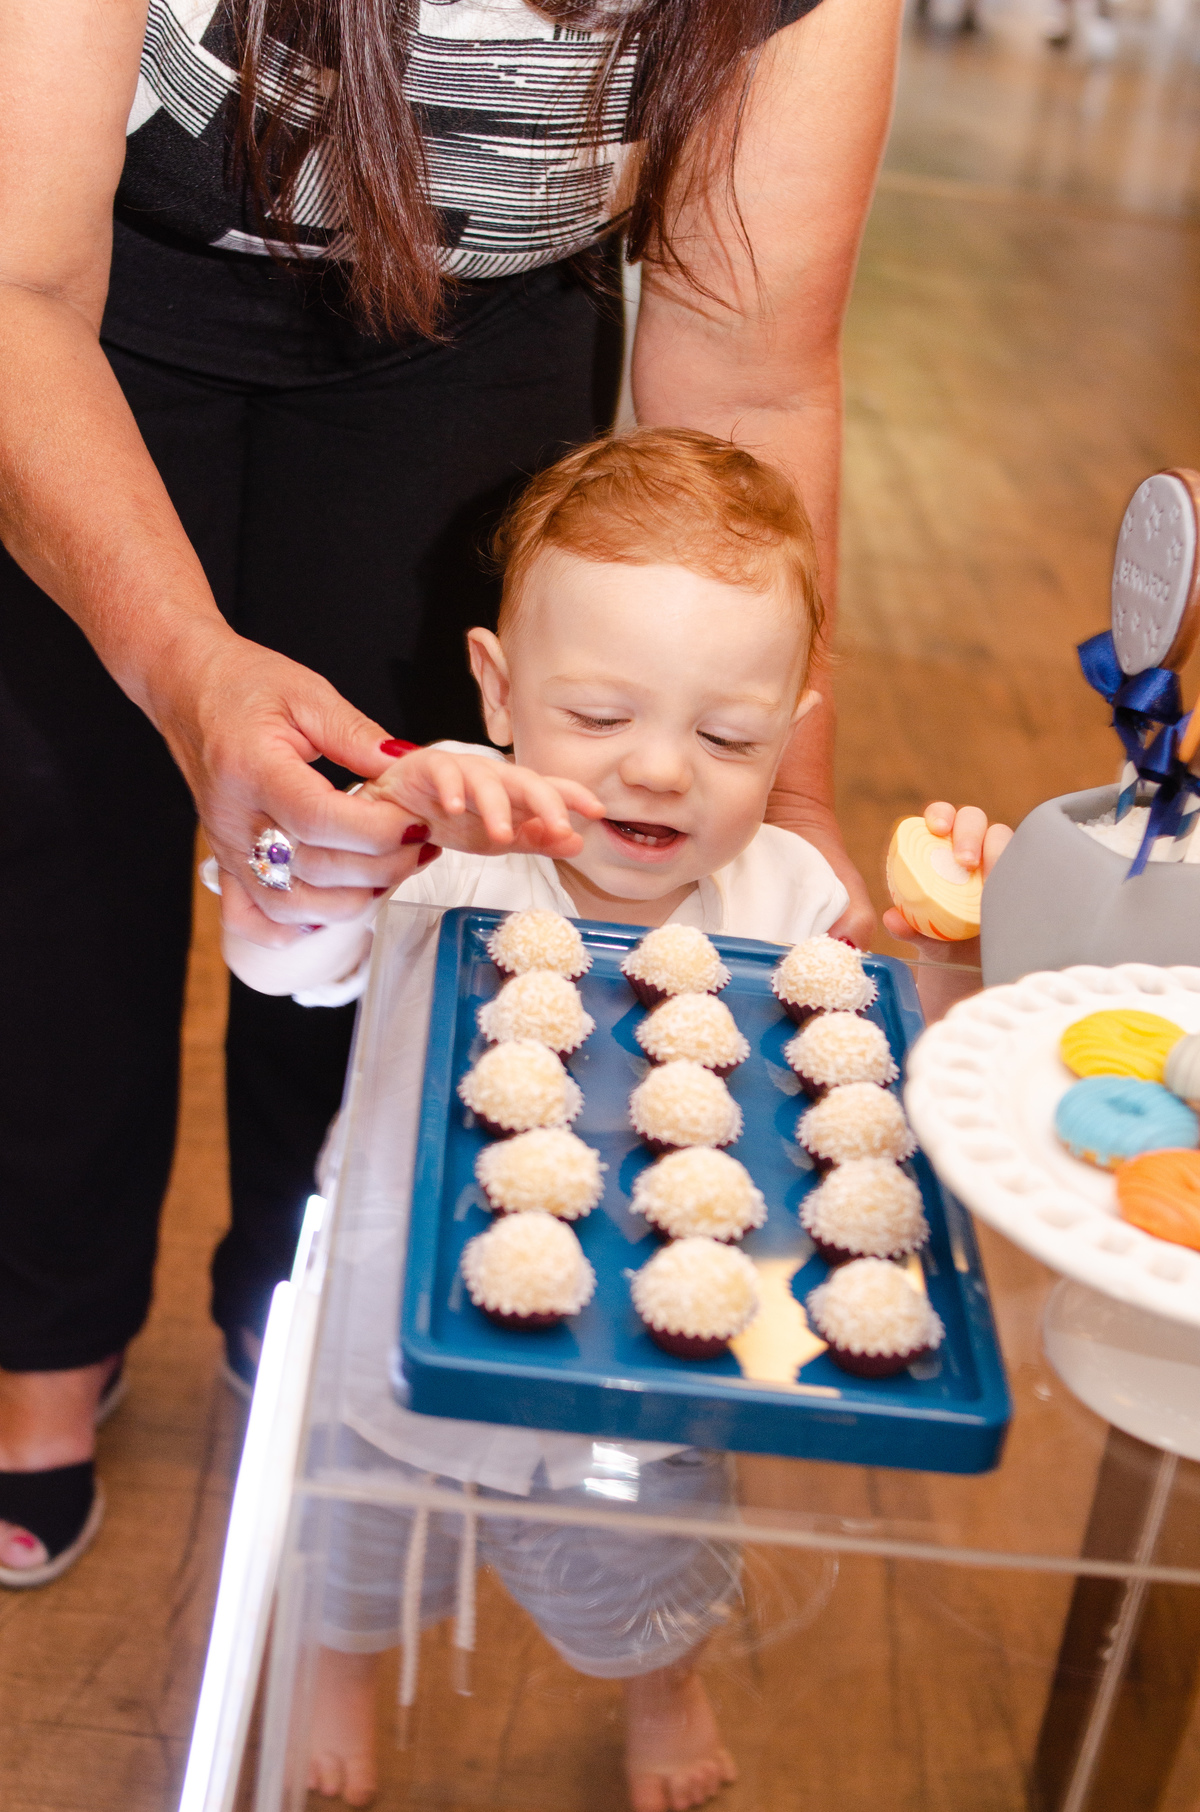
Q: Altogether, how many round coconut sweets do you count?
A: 15